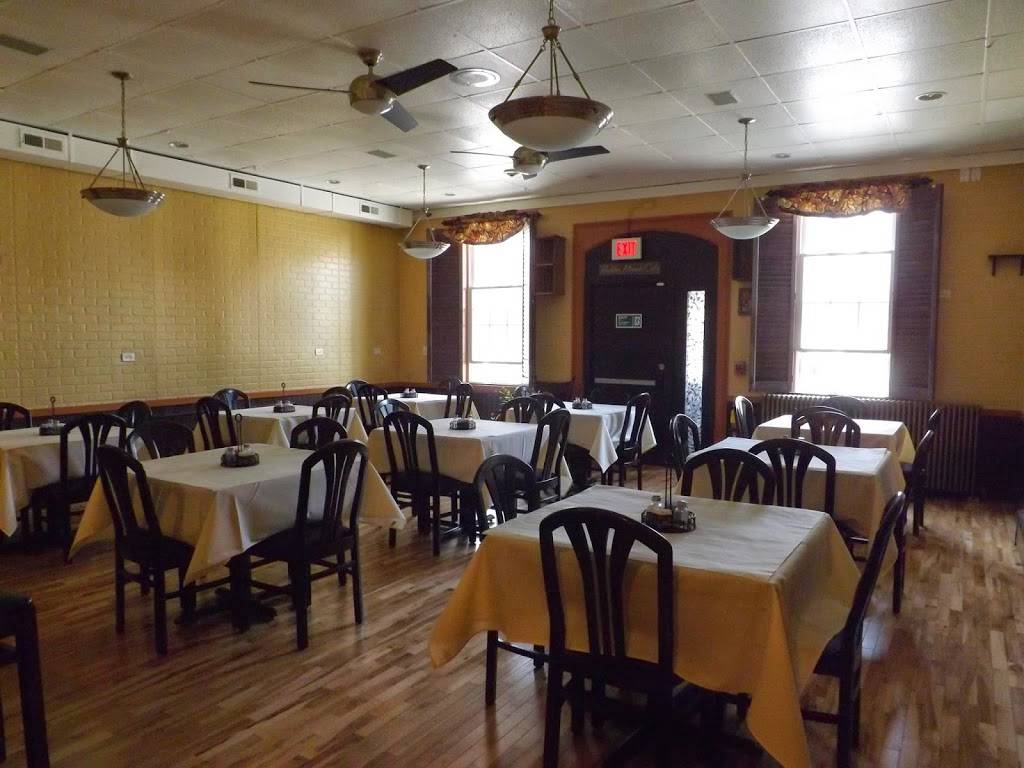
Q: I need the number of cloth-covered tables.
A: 9